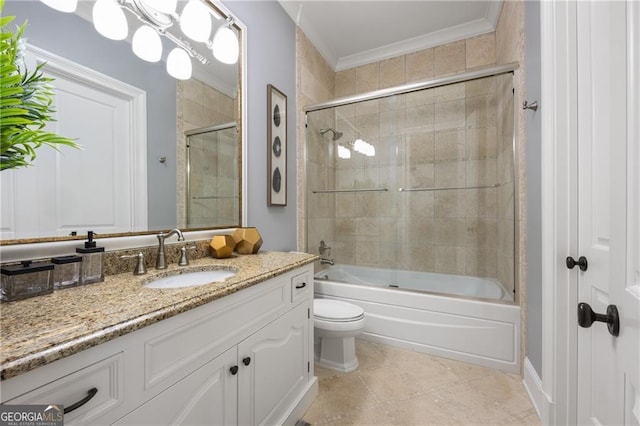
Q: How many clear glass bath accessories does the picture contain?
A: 3